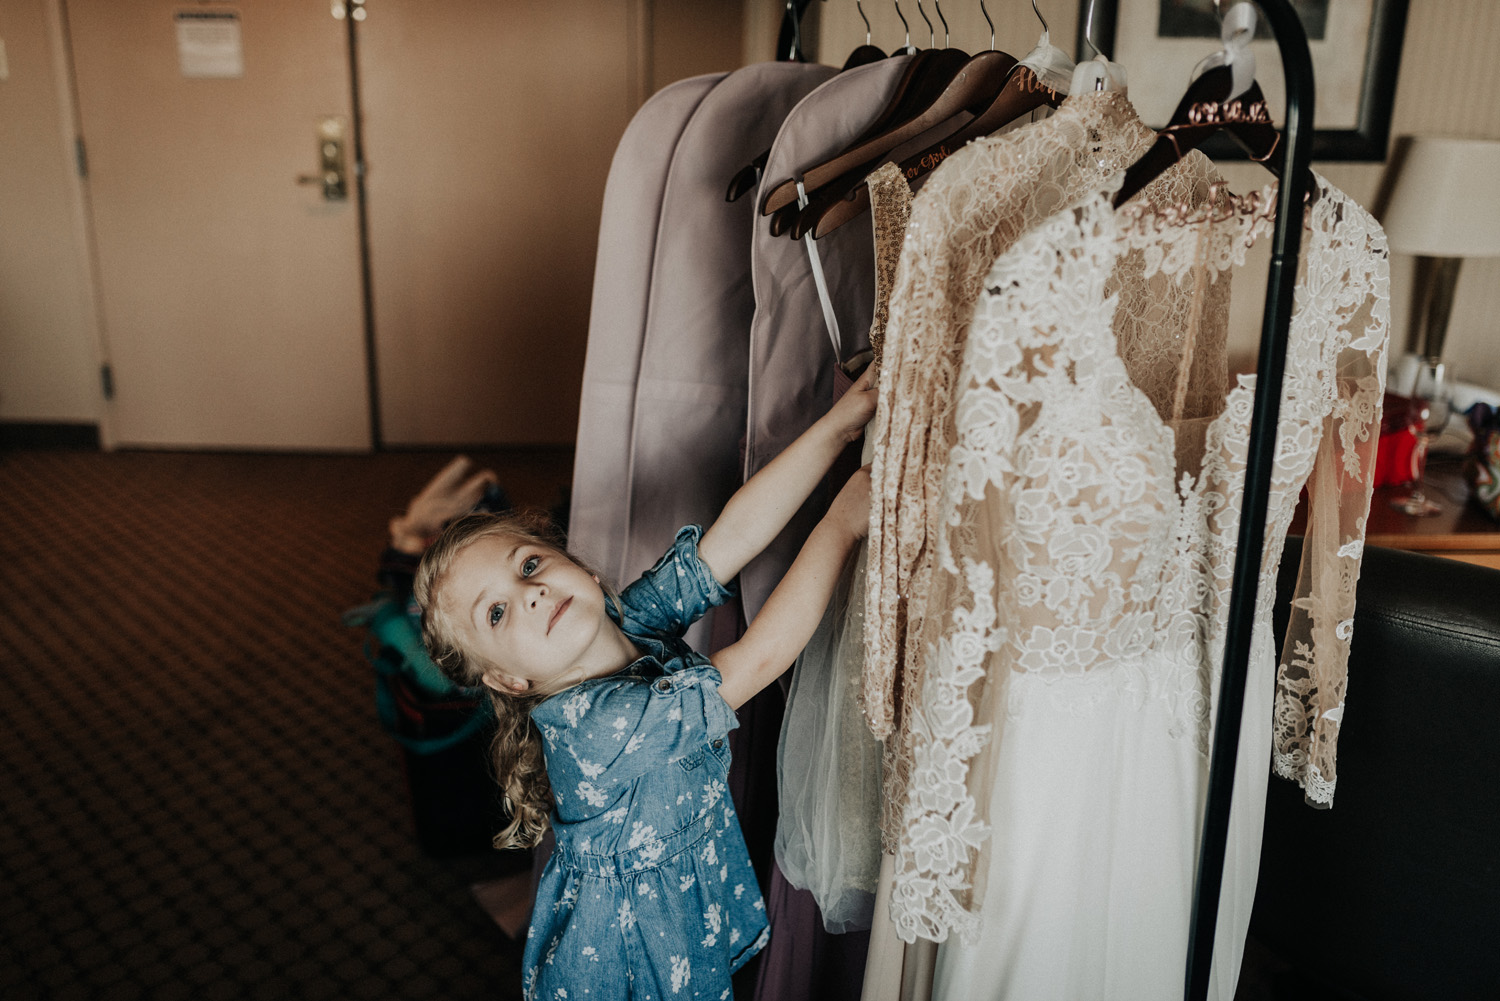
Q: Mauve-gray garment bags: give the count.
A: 3